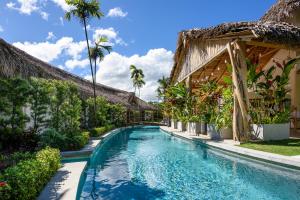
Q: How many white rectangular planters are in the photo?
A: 5